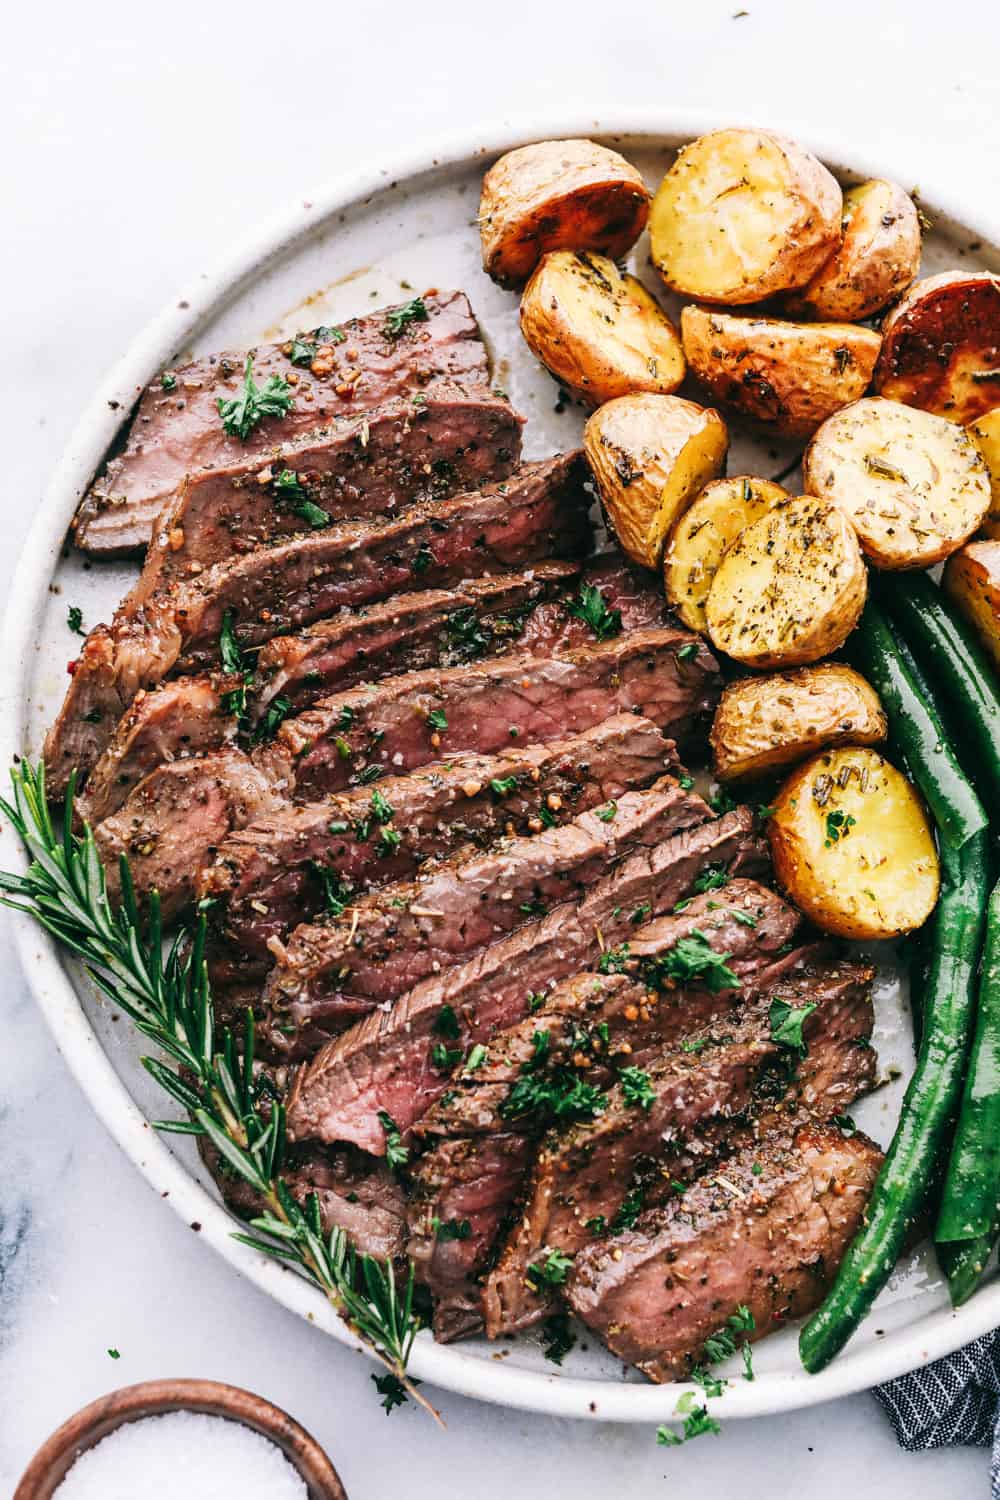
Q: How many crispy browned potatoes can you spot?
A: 14